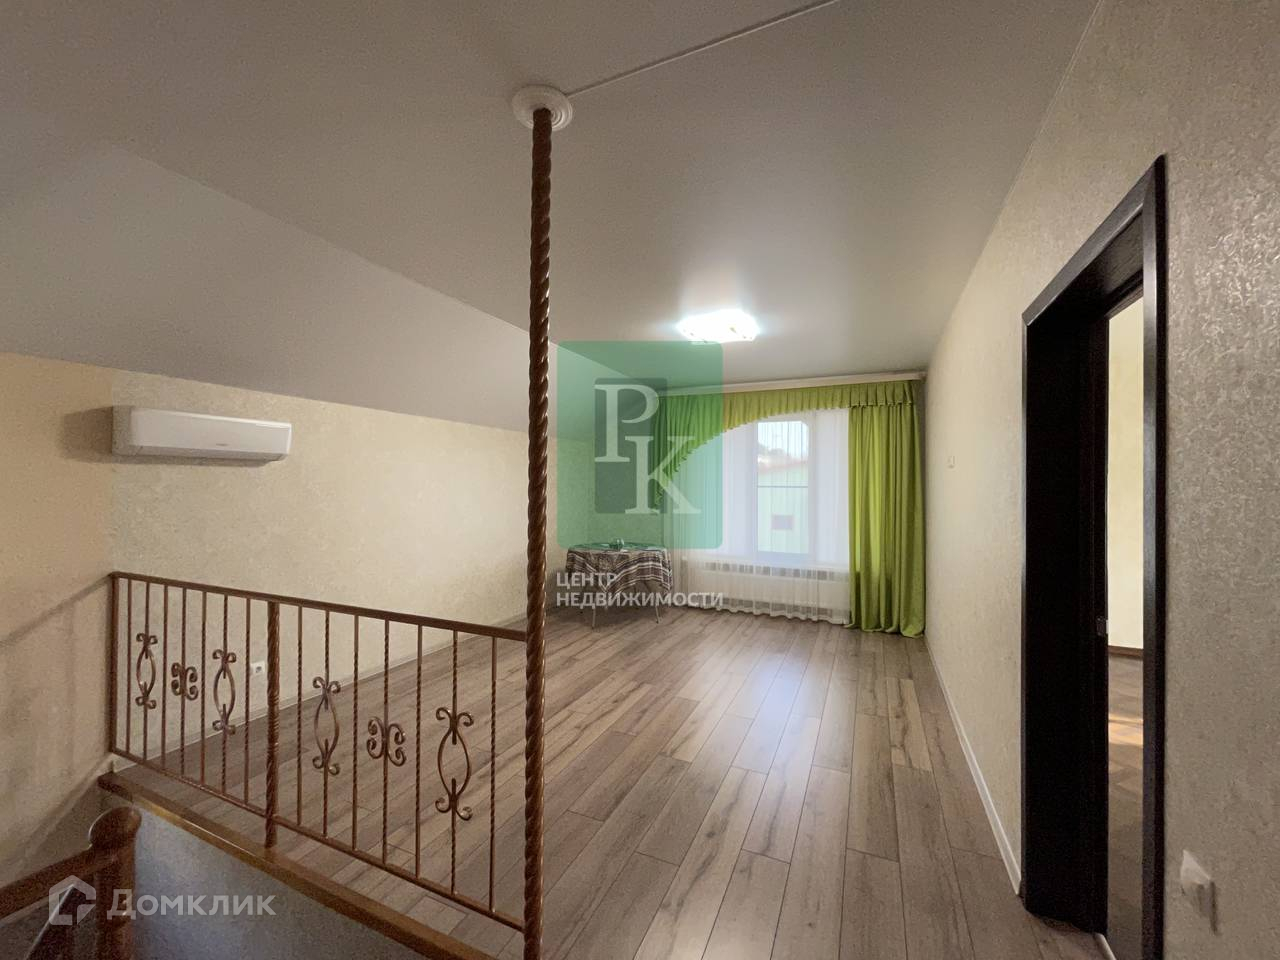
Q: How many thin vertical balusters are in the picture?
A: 14